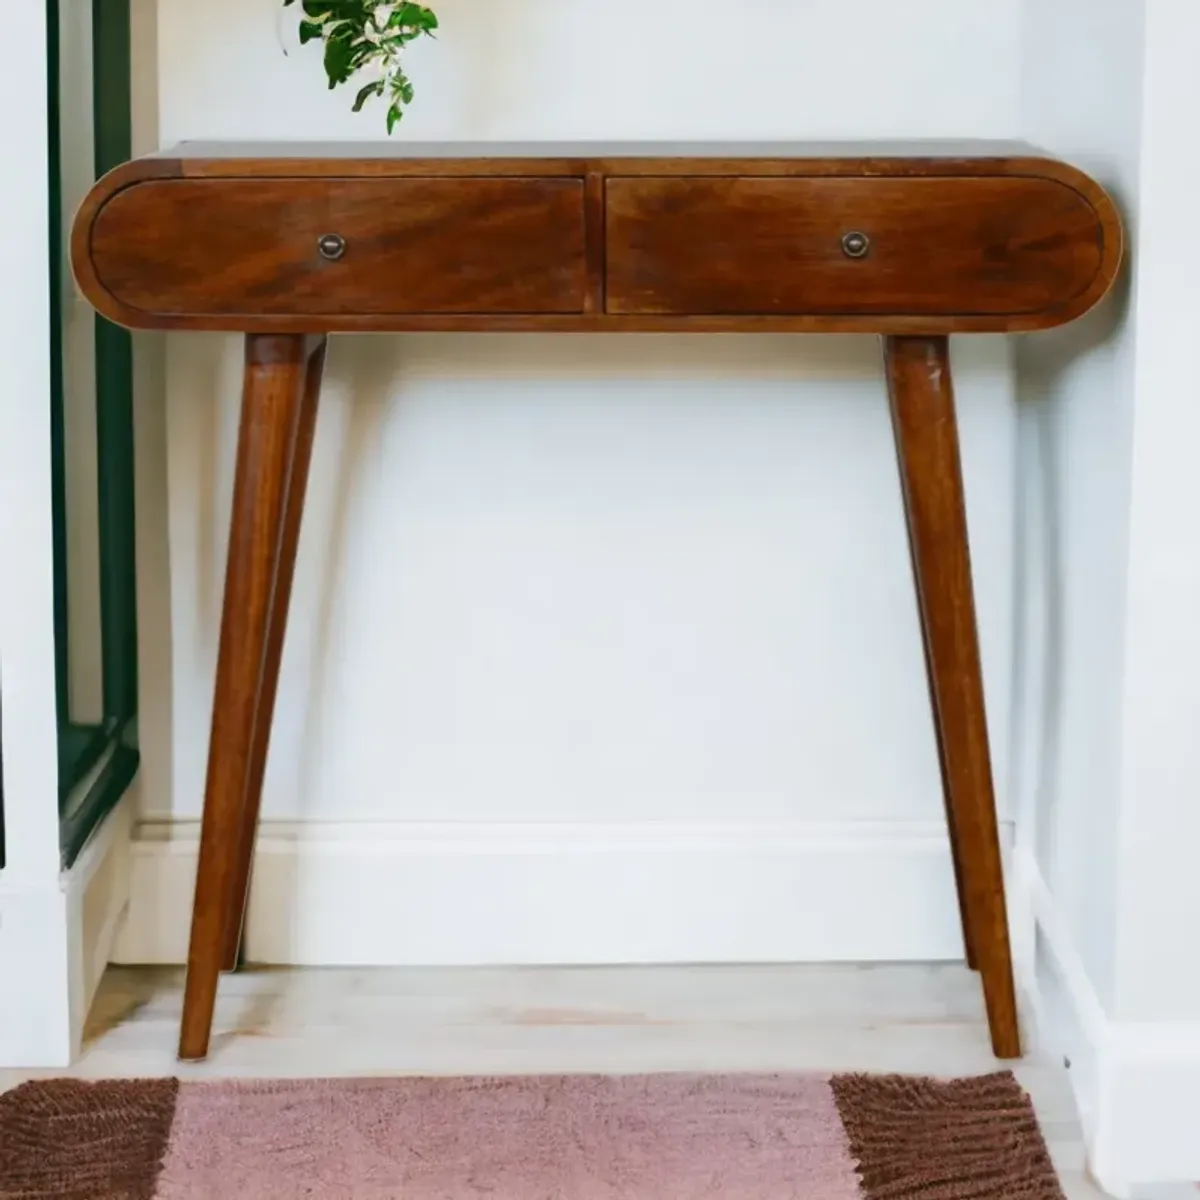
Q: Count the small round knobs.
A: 2